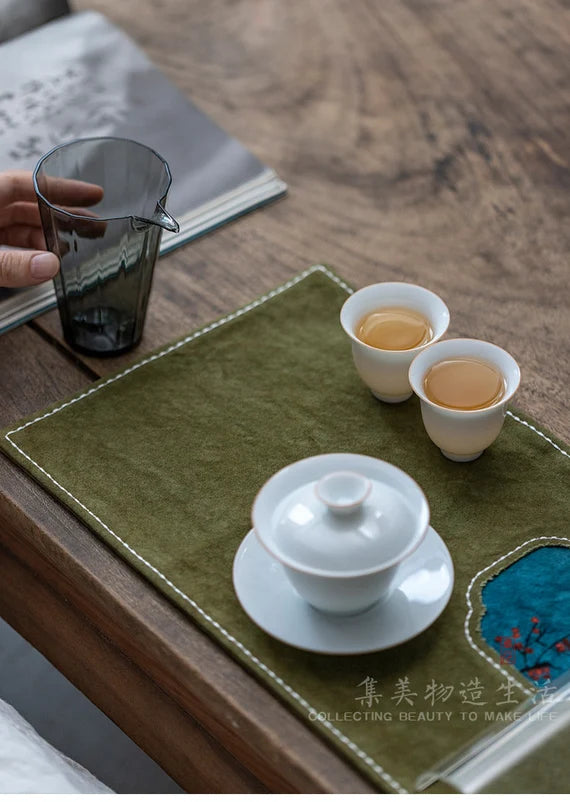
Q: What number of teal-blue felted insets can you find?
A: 1